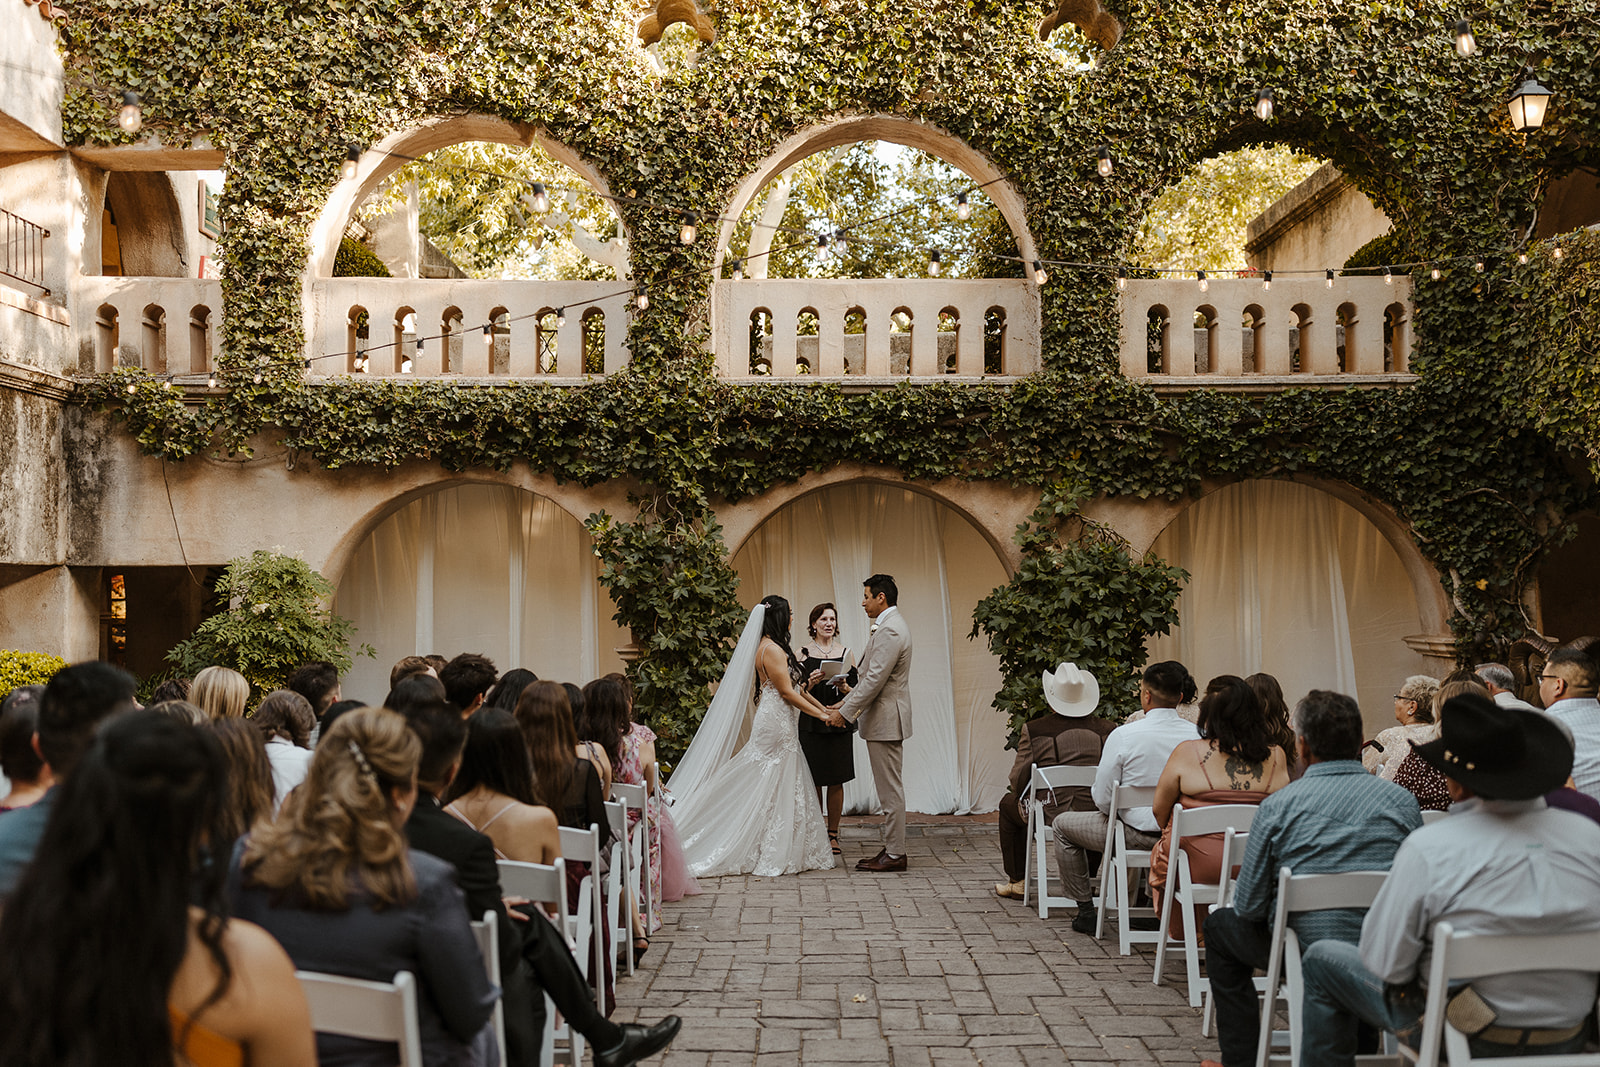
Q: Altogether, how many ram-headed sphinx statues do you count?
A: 0